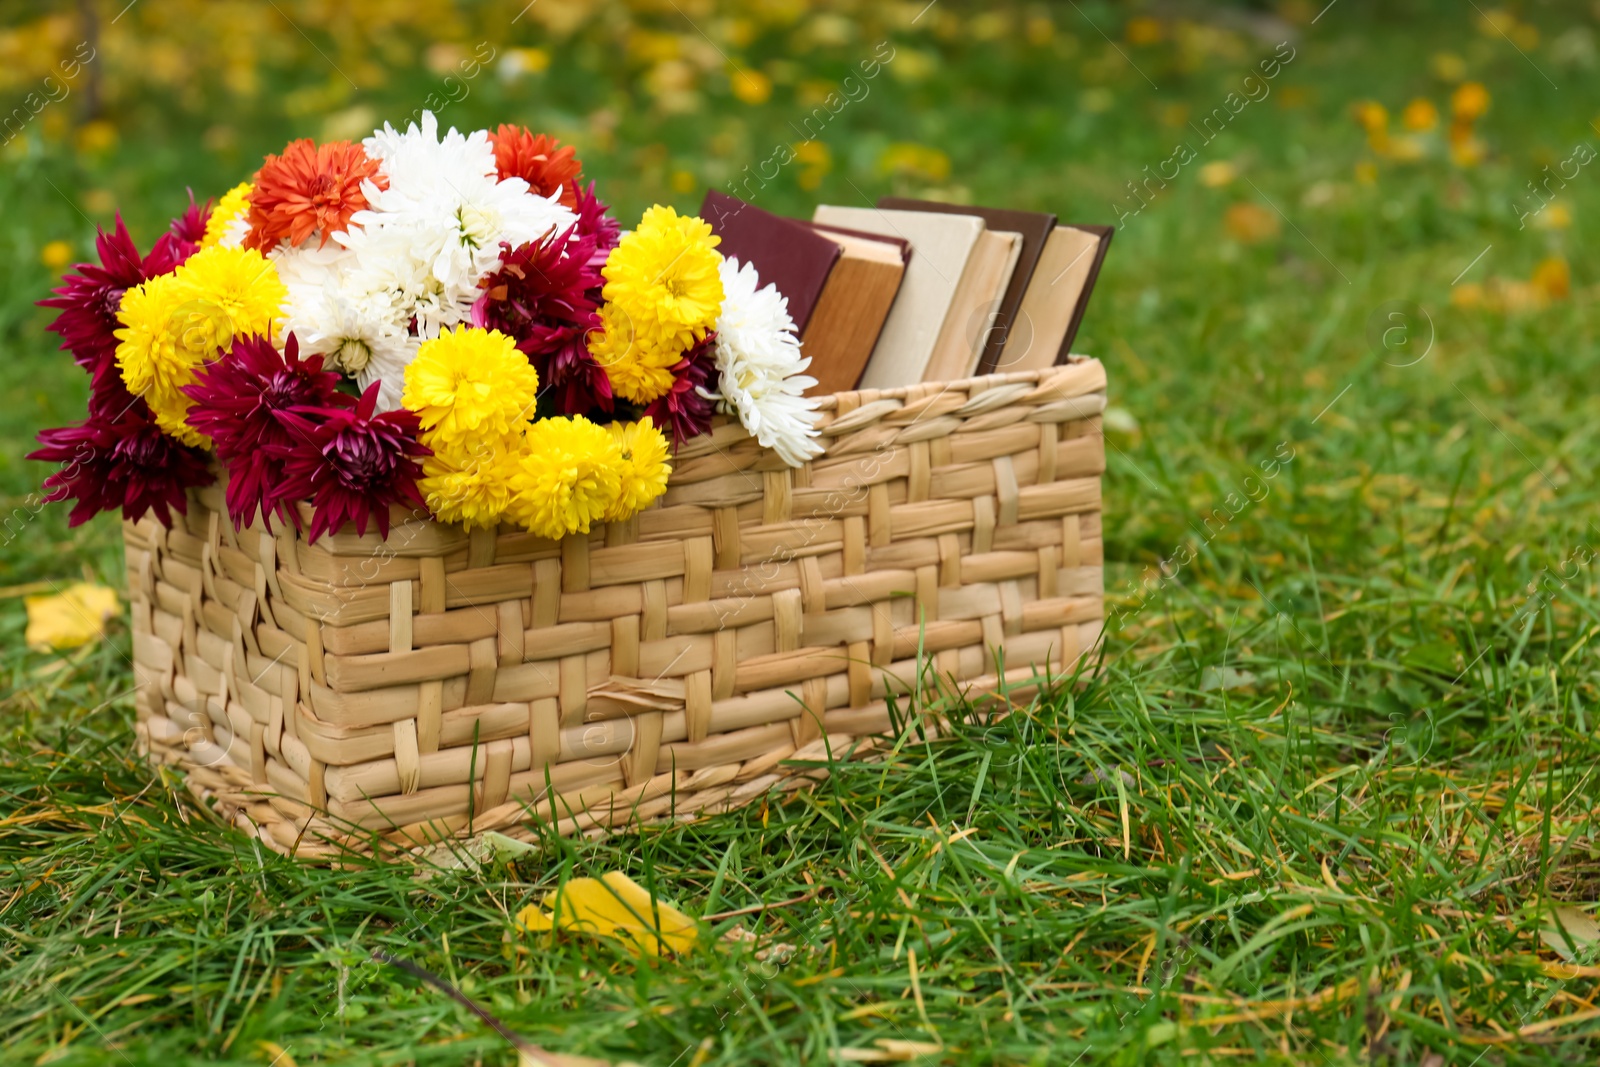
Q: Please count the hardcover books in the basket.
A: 3